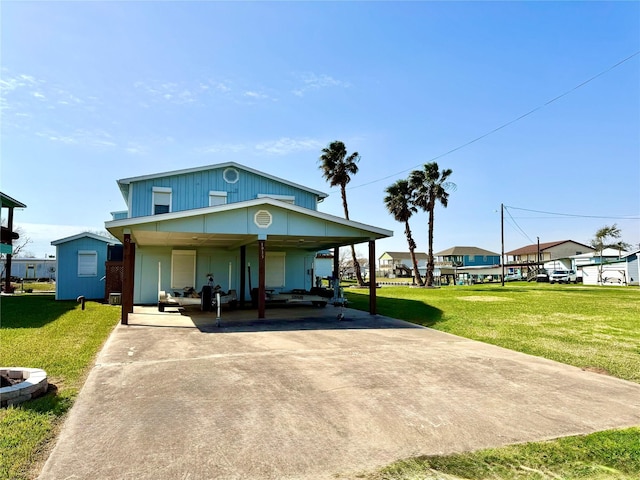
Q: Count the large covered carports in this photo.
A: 1